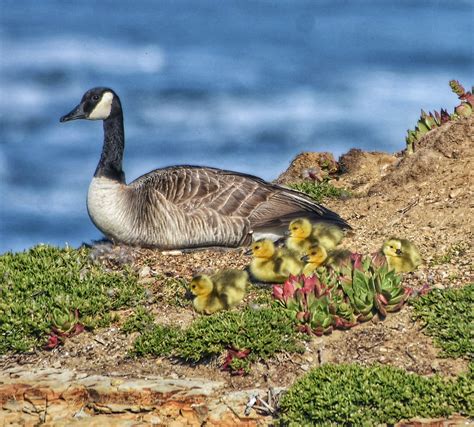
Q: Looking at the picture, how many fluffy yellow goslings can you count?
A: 5